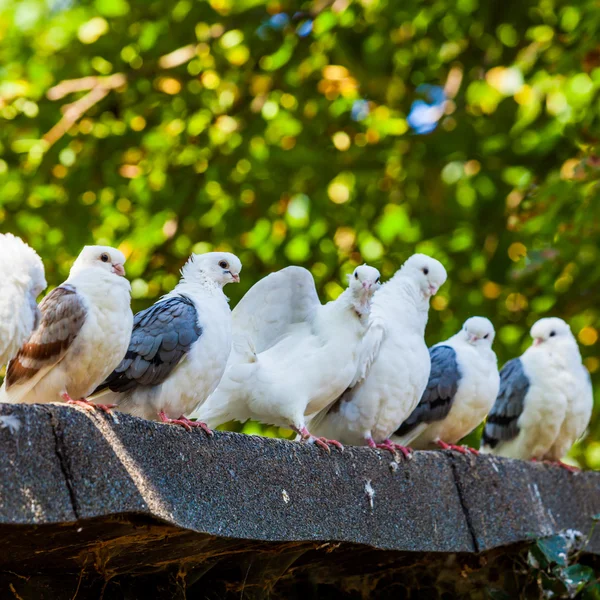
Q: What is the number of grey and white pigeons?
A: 3